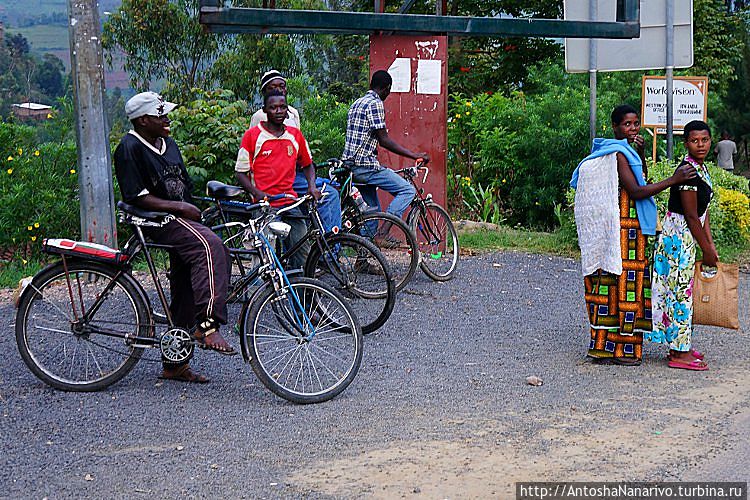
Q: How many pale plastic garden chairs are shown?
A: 0